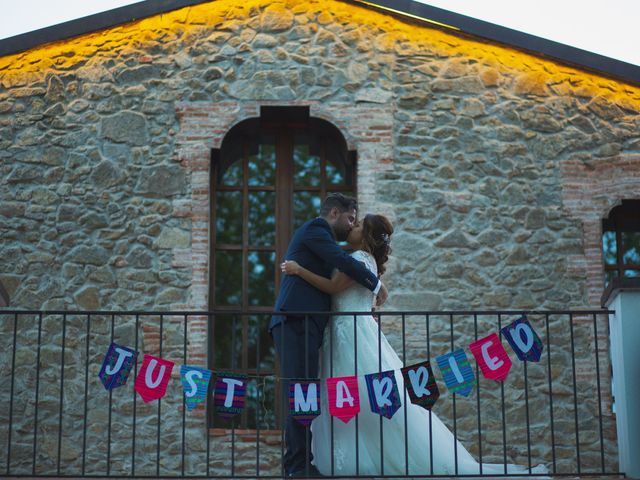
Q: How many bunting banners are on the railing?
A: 11